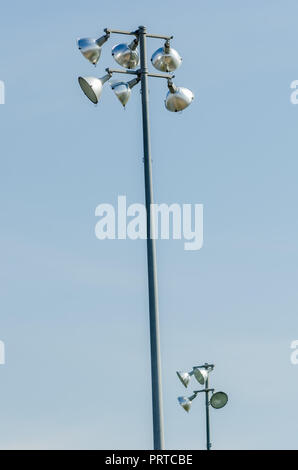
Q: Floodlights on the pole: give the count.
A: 6